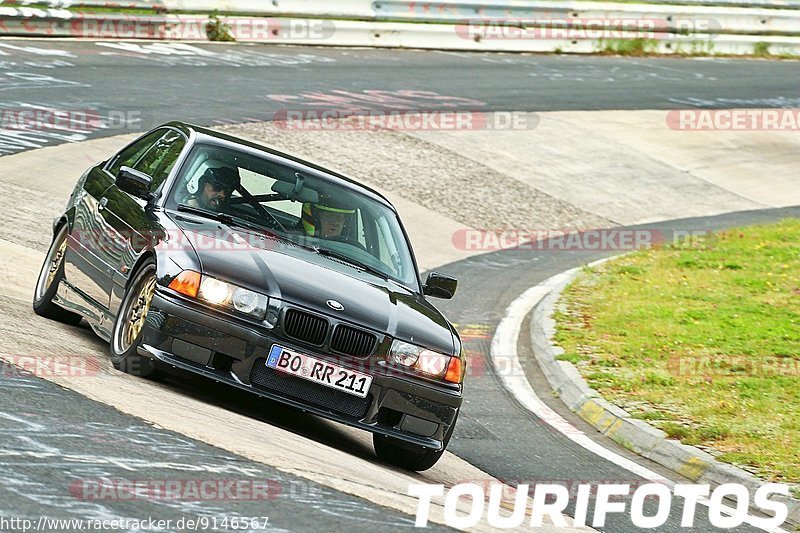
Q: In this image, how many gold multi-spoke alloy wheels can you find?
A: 2